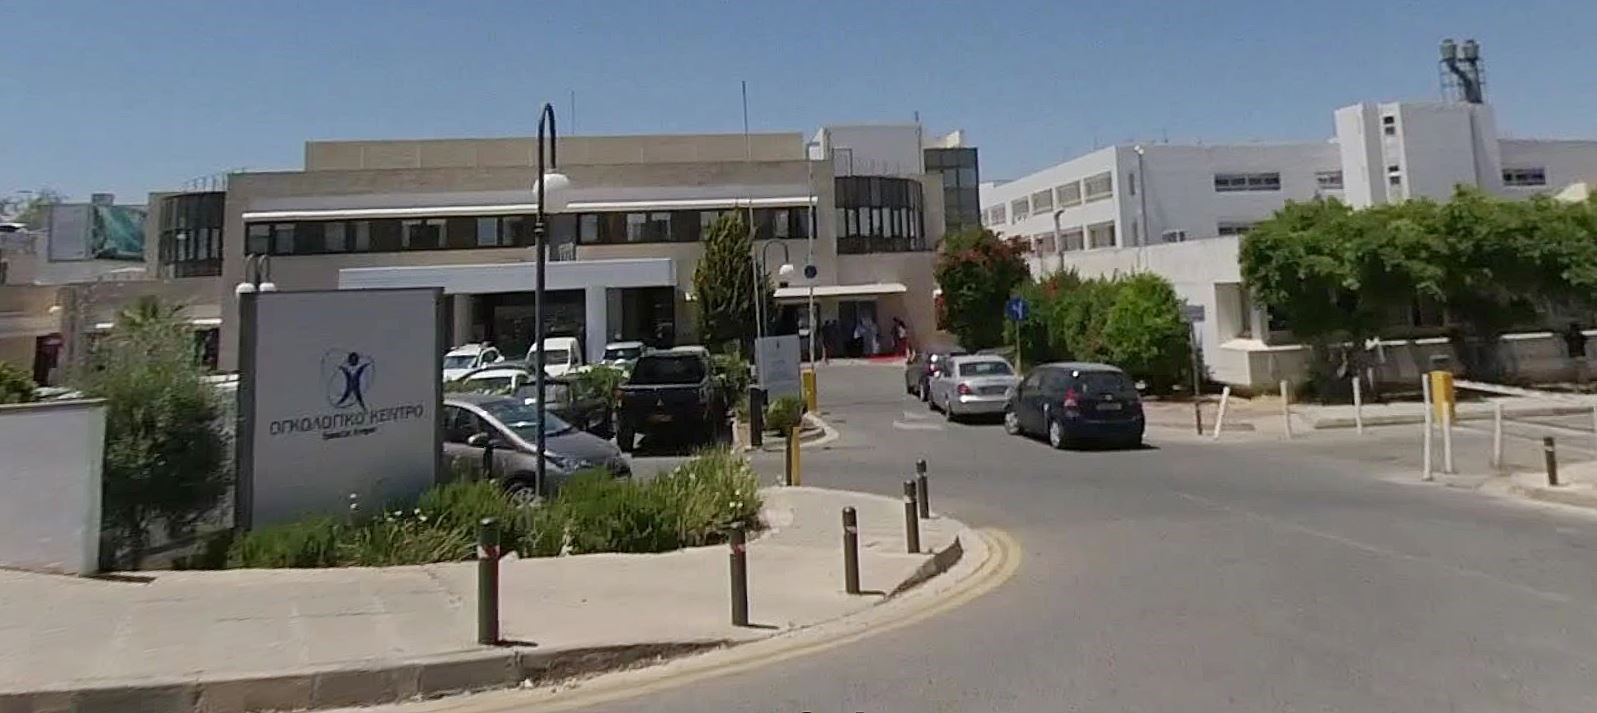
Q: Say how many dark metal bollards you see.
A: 6